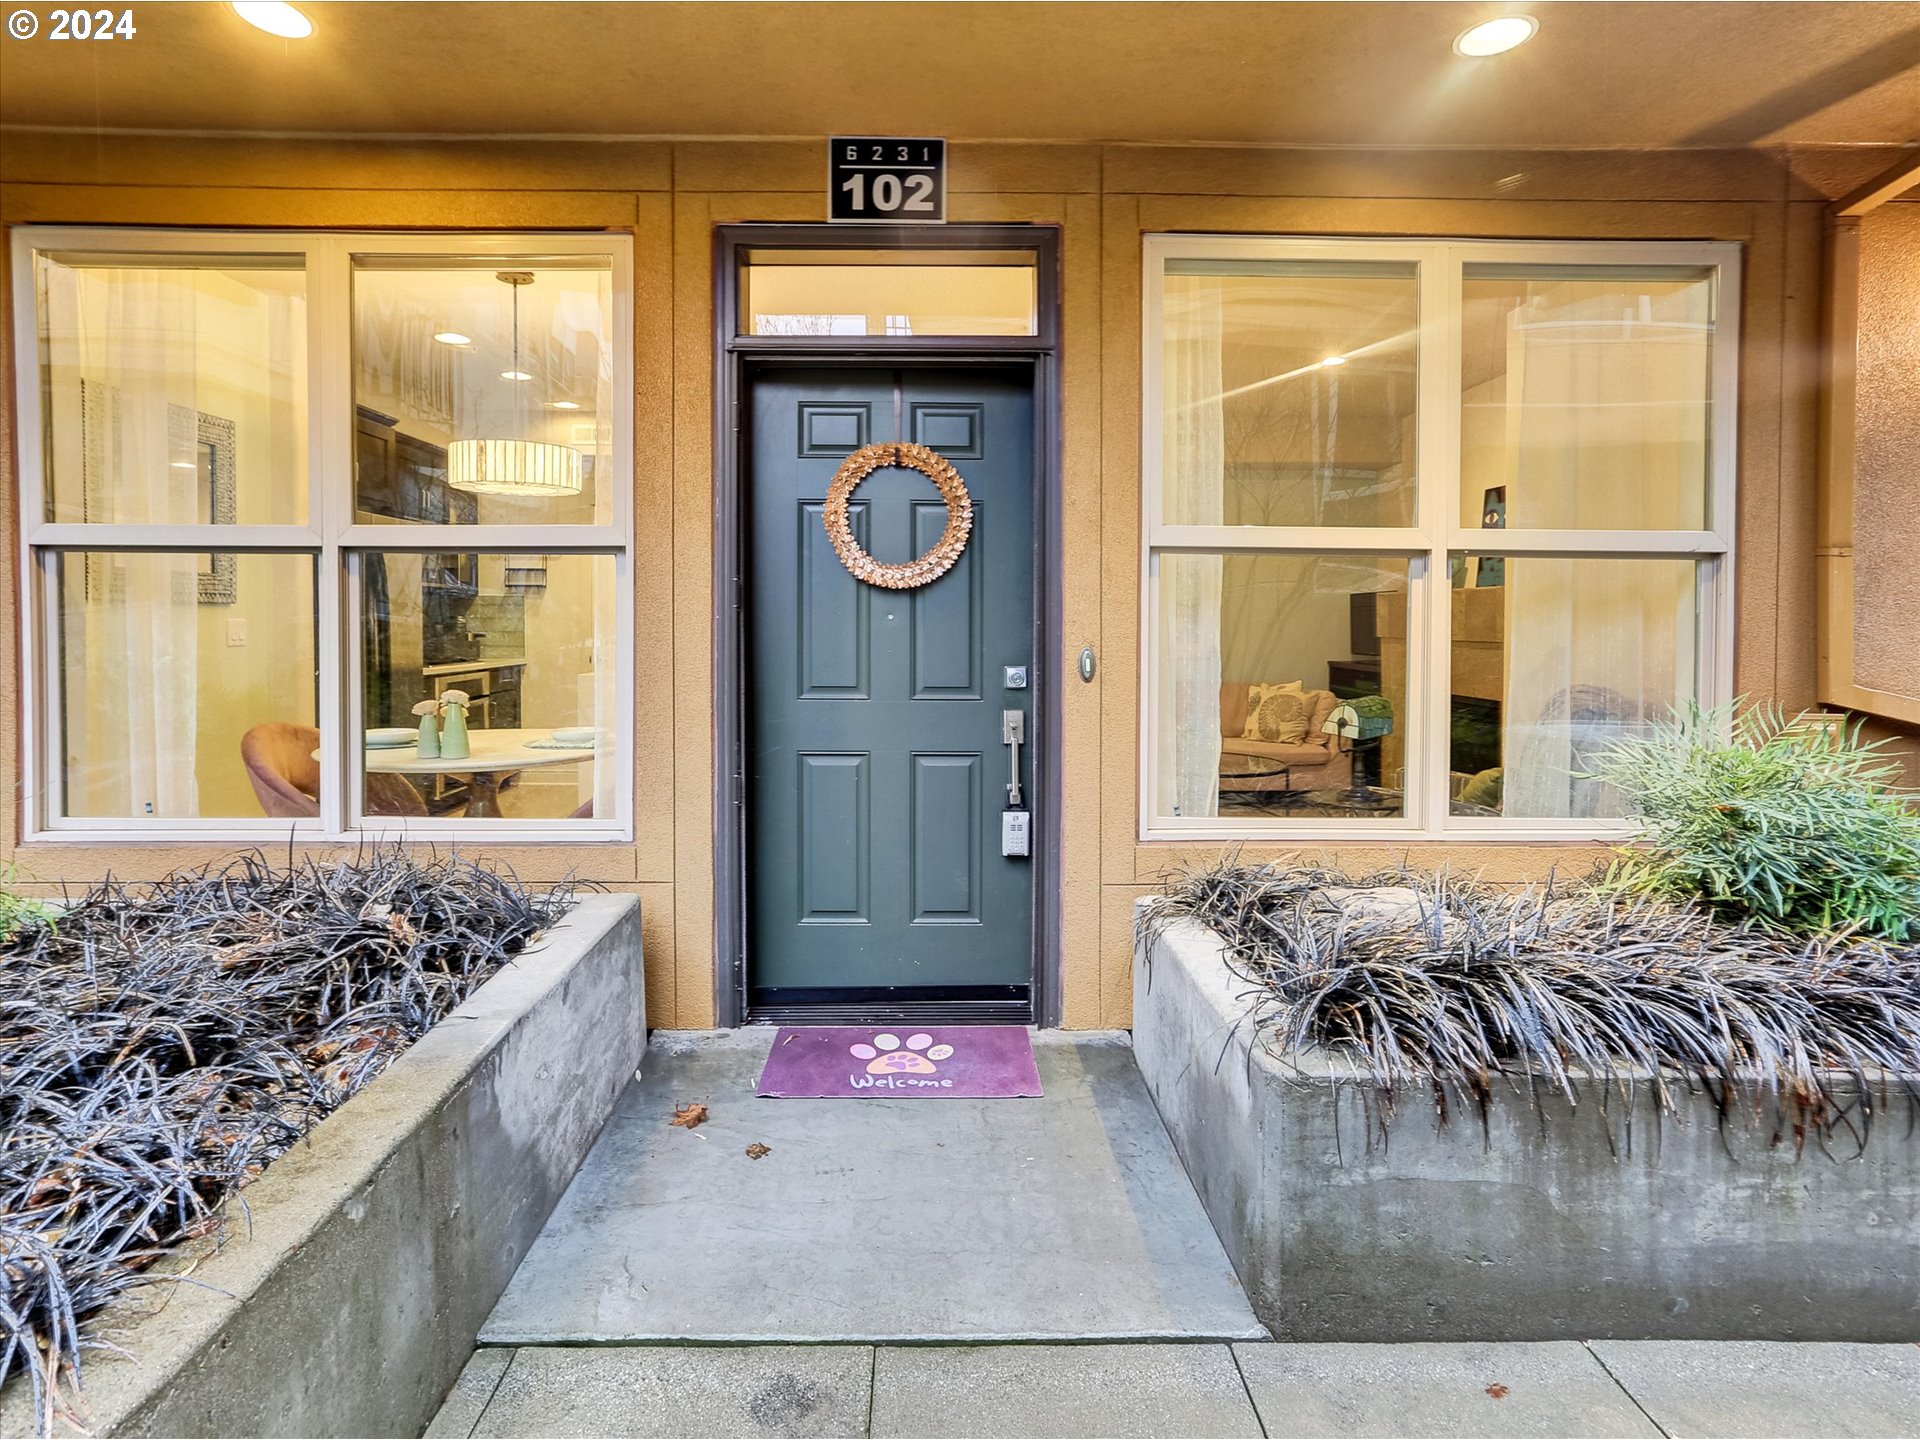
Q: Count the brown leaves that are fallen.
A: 3